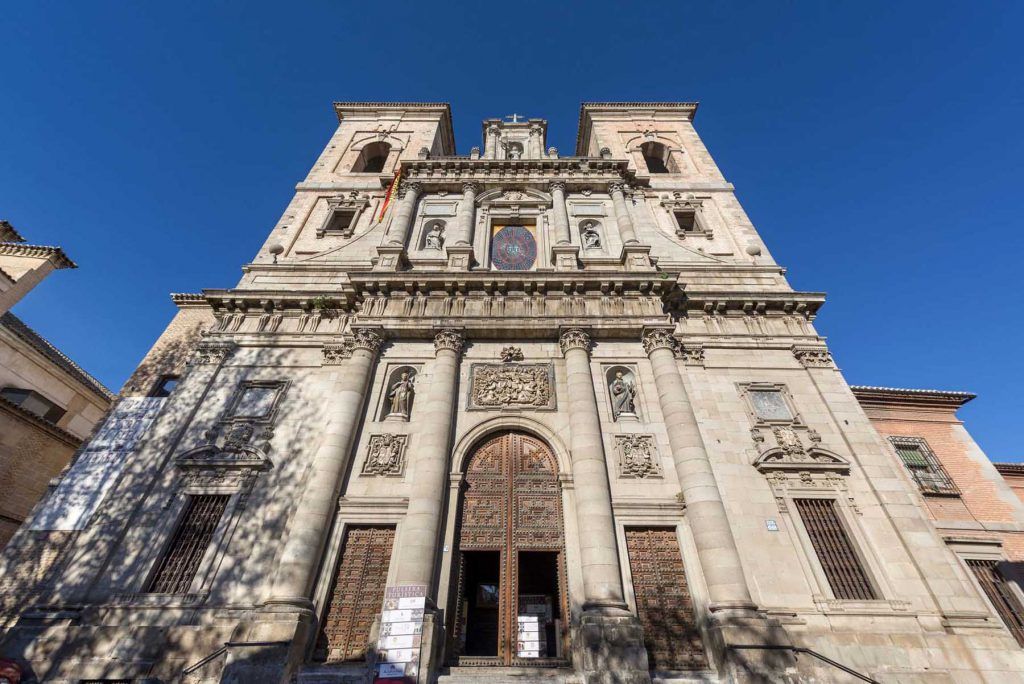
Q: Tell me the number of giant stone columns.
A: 4